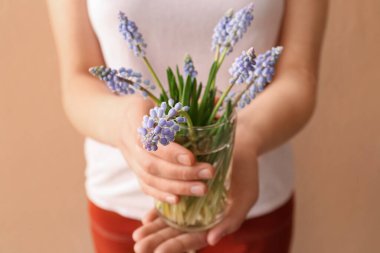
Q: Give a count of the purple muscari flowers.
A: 8